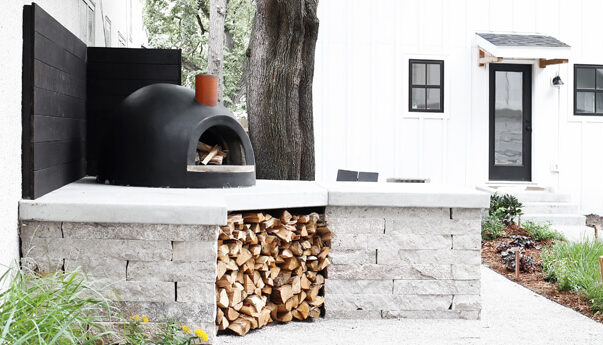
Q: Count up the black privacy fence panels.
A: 2